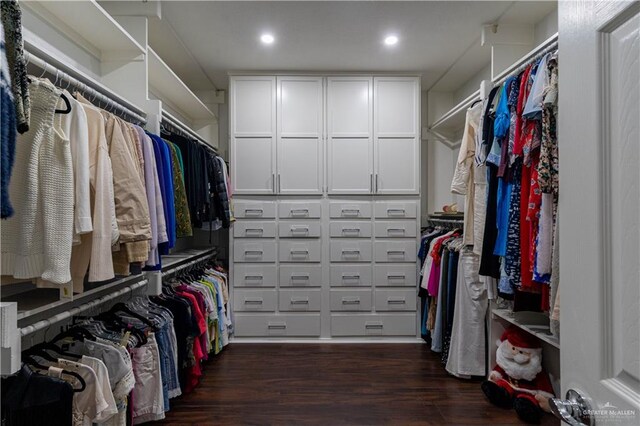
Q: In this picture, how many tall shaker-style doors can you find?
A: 4